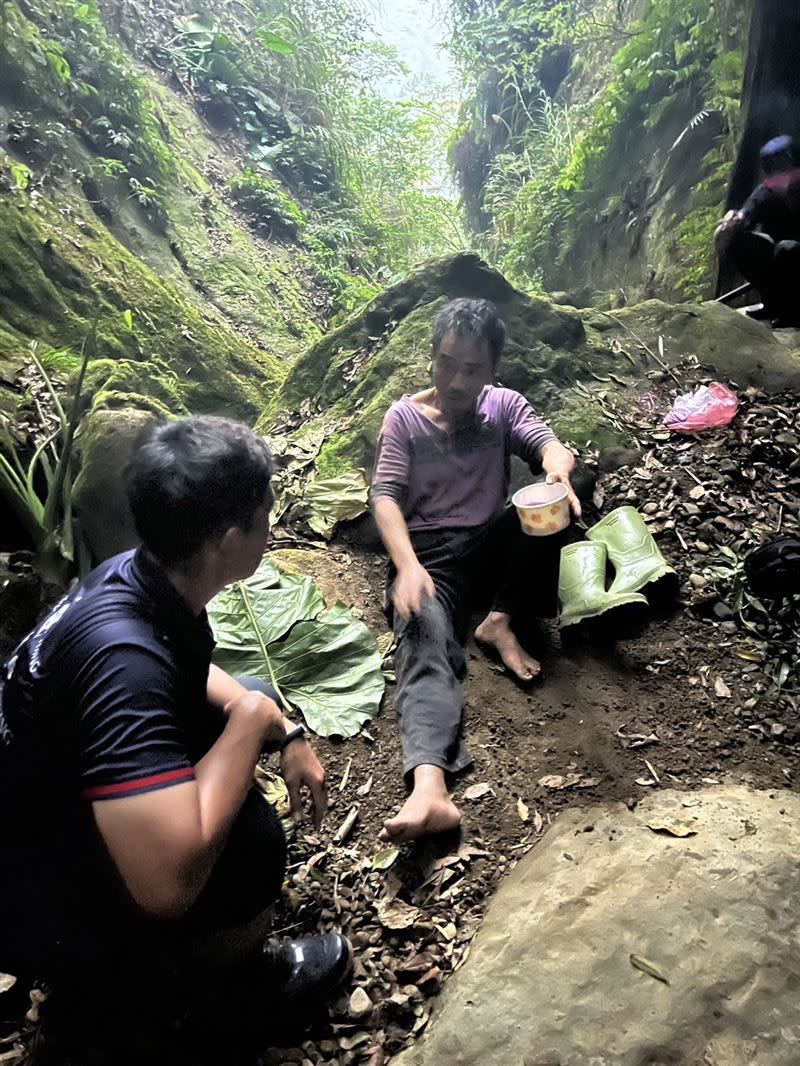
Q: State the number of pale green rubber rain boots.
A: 2